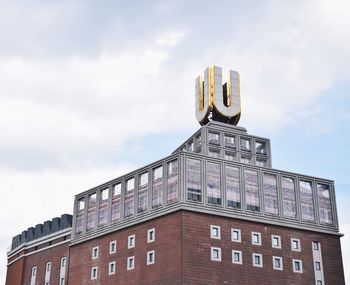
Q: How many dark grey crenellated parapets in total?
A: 7